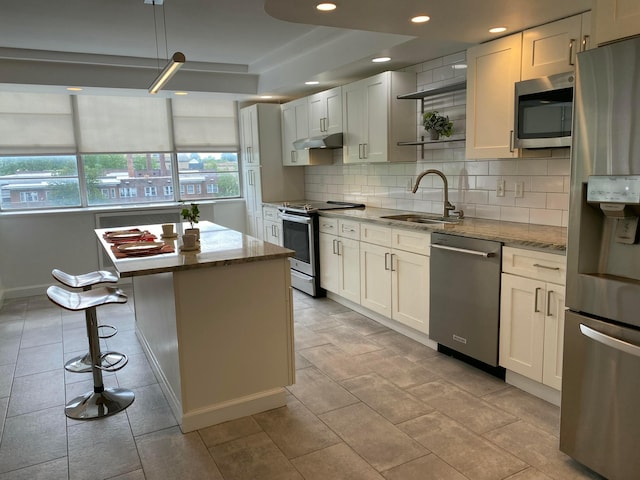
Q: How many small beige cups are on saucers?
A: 2